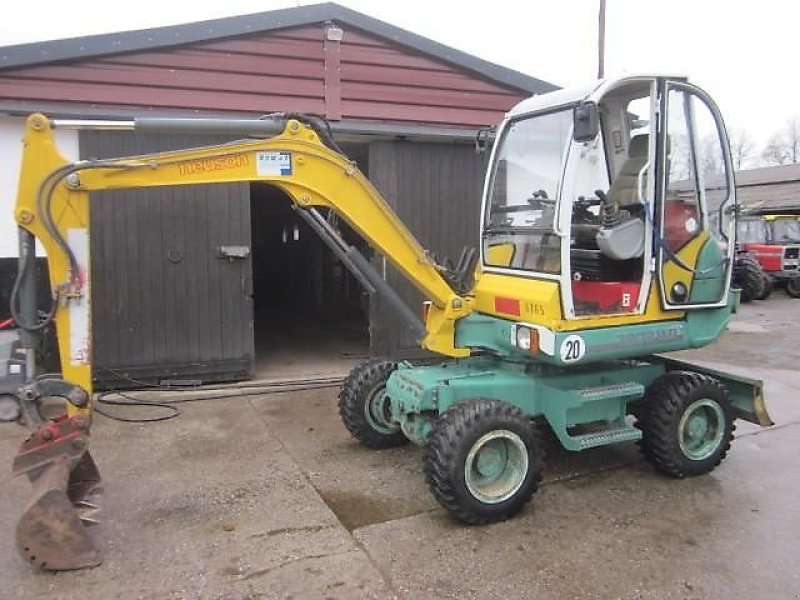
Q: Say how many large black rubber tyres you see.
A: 3